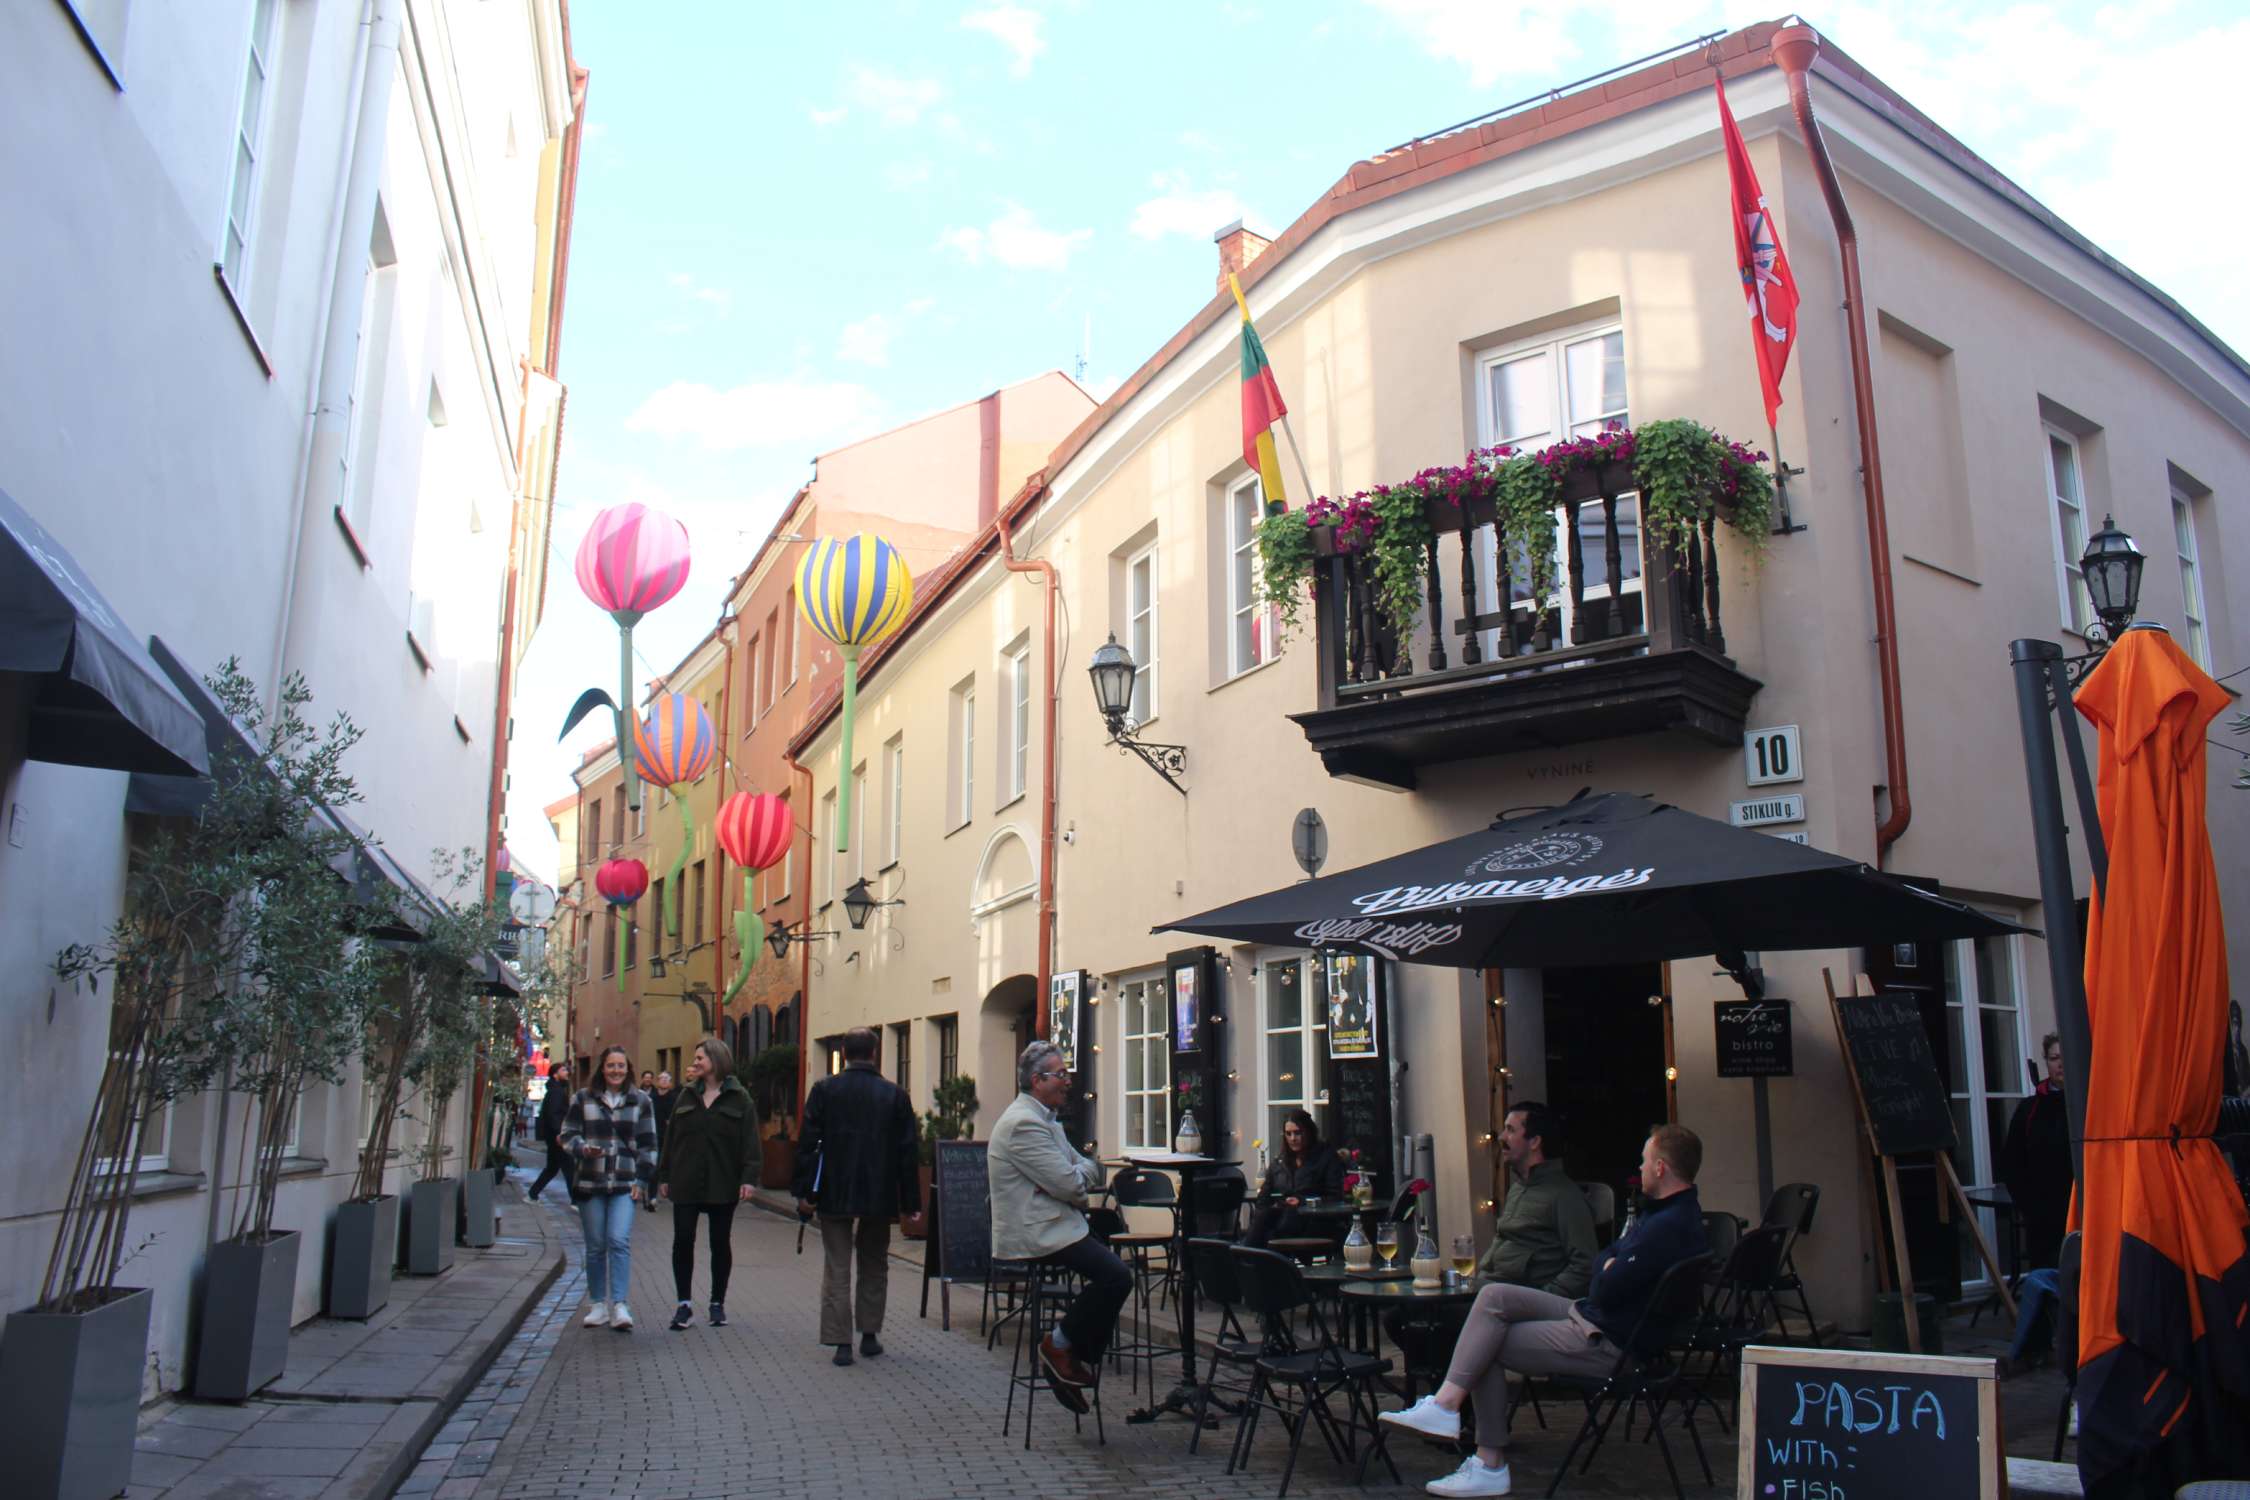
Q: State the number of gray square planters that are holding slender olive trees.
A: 5